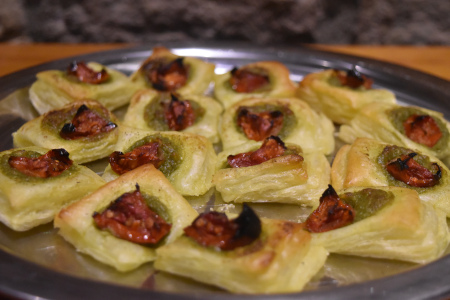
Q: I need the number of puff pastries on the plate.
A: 15